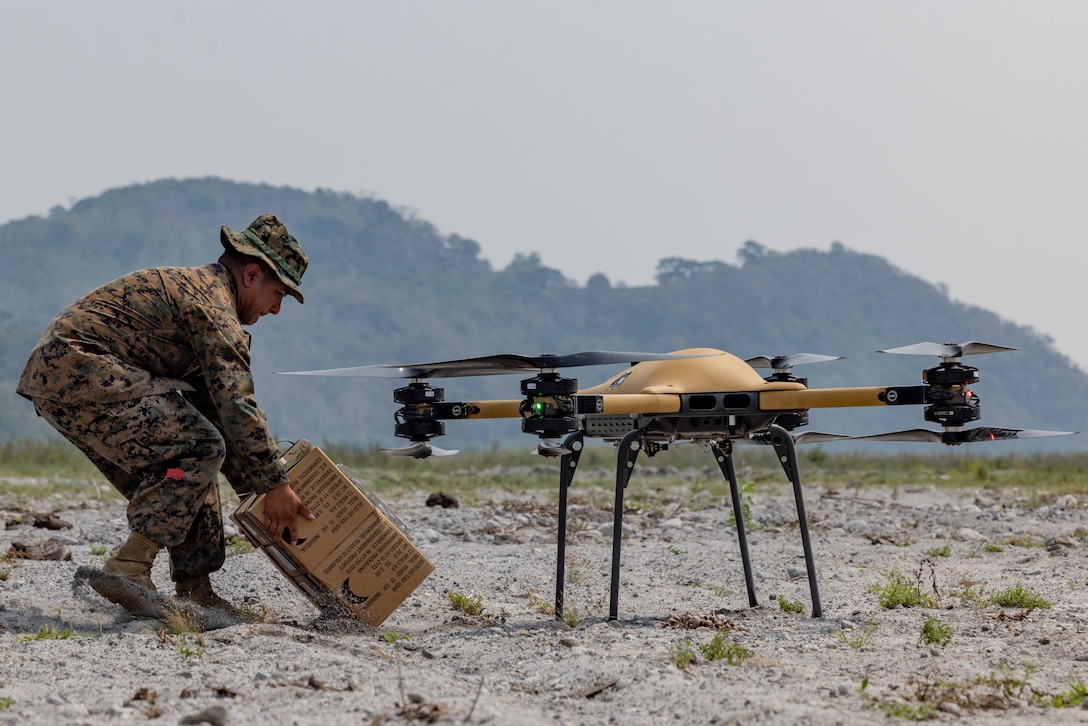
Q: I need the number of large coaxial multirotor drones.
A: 1